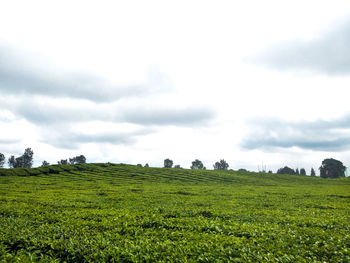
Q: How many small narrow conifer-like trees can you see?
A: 3